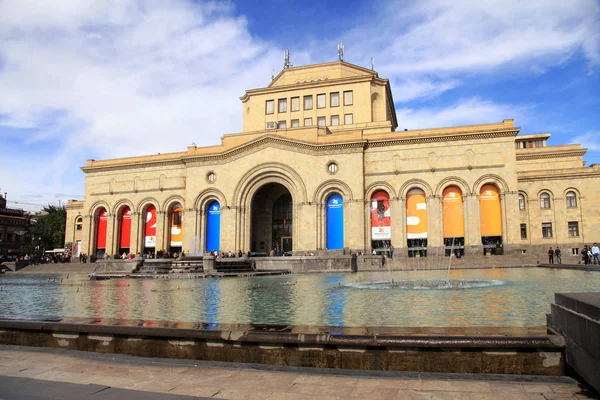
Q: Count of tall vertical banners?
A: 10